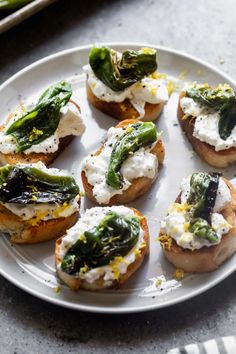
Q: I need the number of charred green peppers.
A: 7